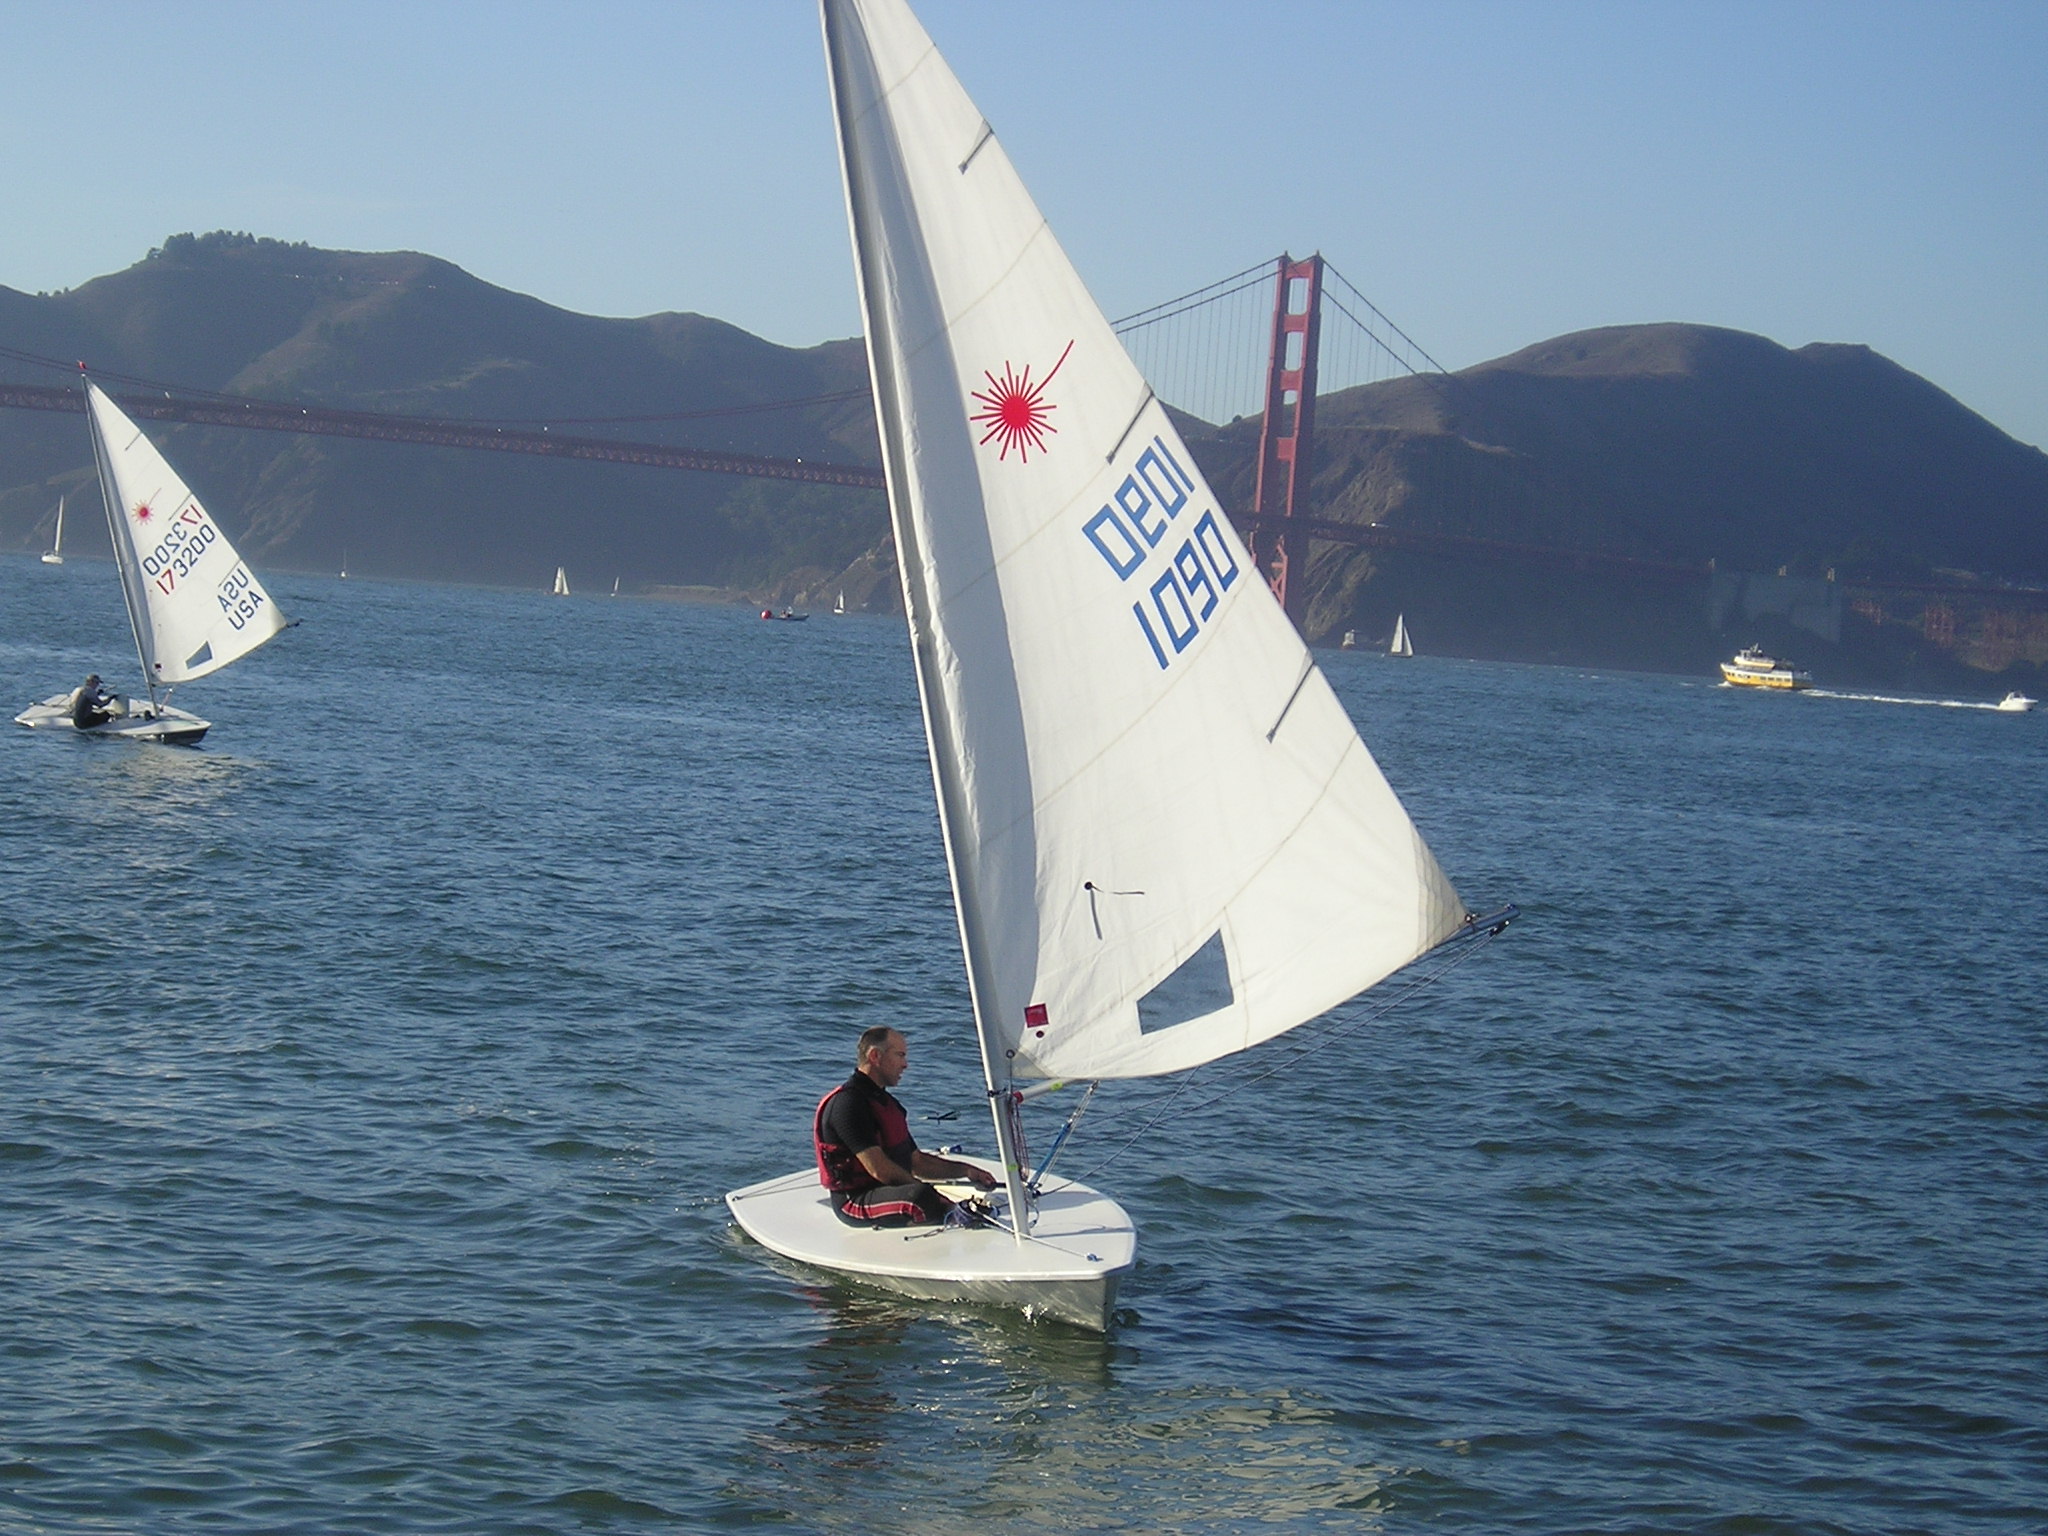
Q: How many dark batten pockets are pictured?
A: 6